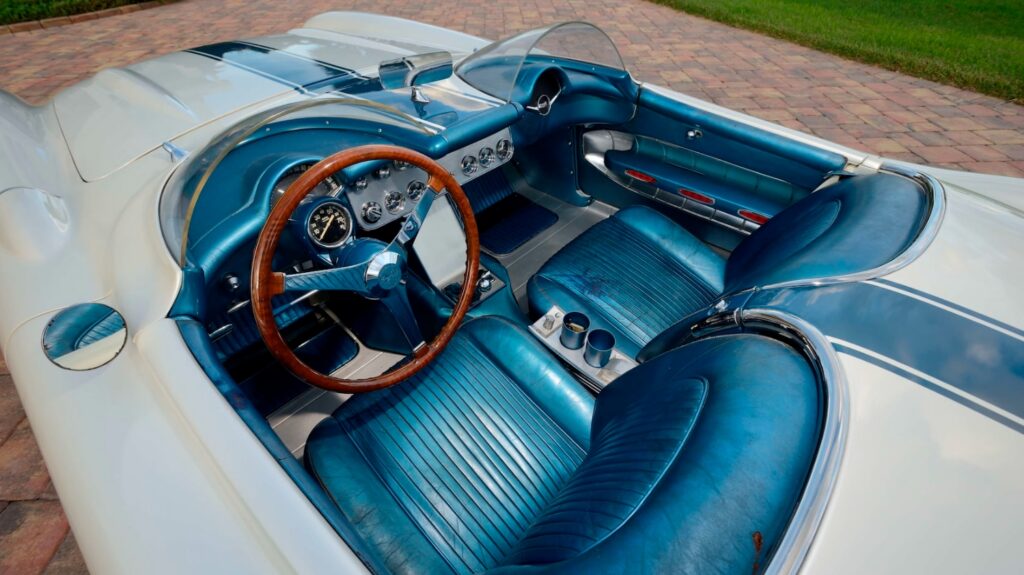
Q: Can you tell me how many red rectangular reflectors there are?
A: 3